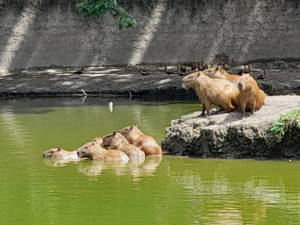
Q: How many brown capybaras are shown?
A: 7